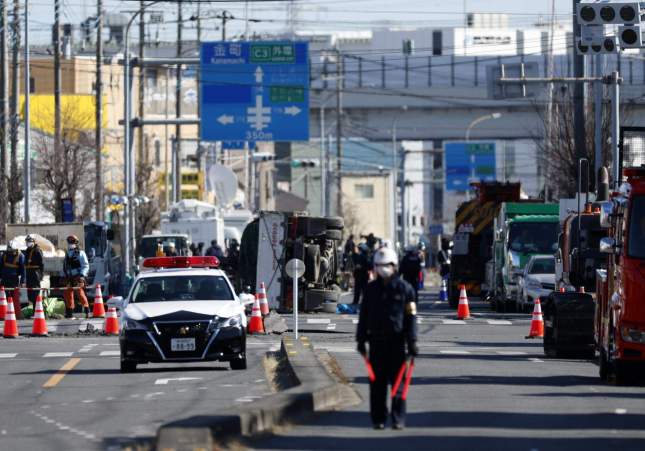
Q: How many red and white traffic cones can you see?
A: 9